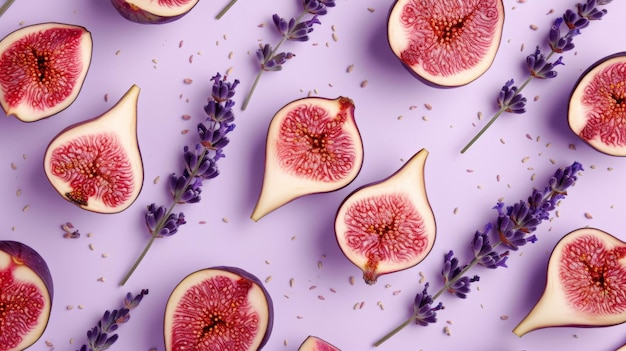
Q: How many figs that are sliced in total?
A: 11